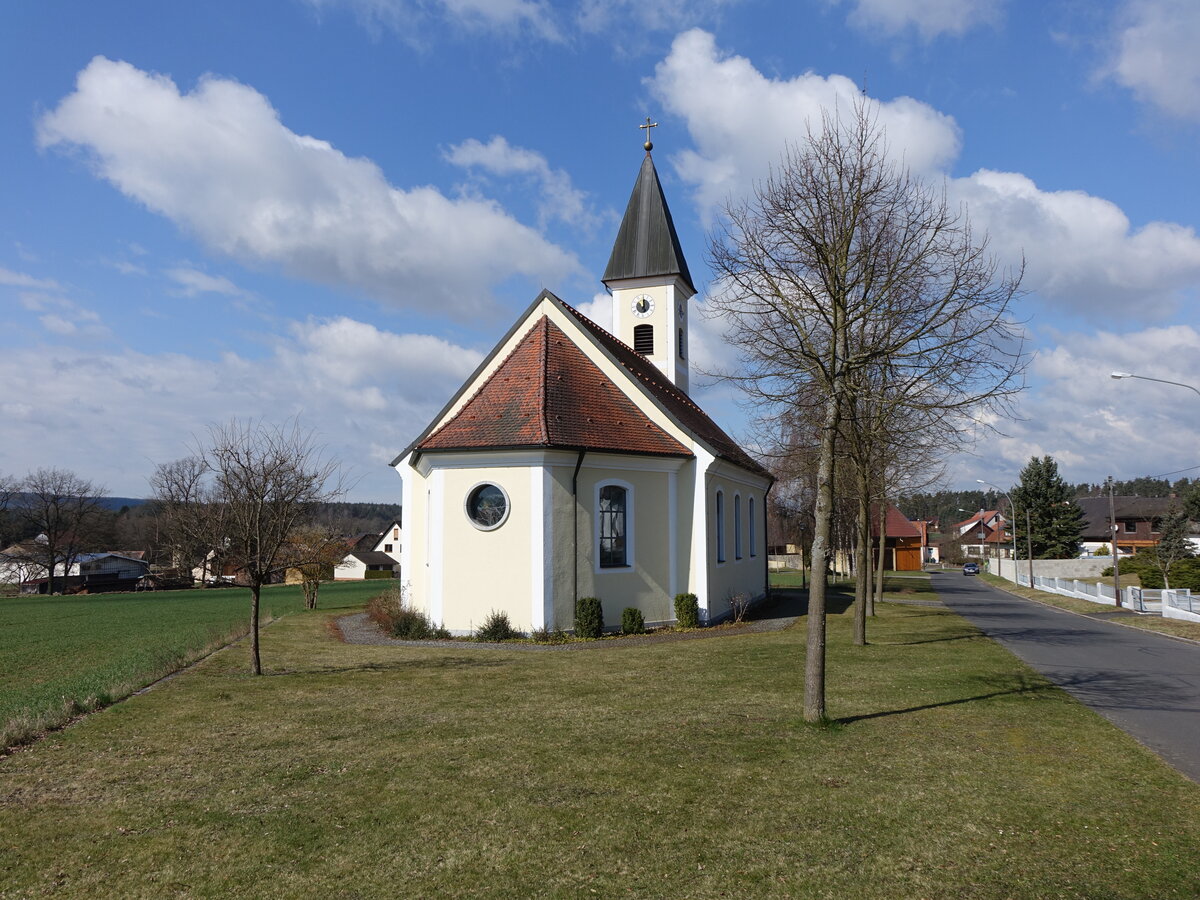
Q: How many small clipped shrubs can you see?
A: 3